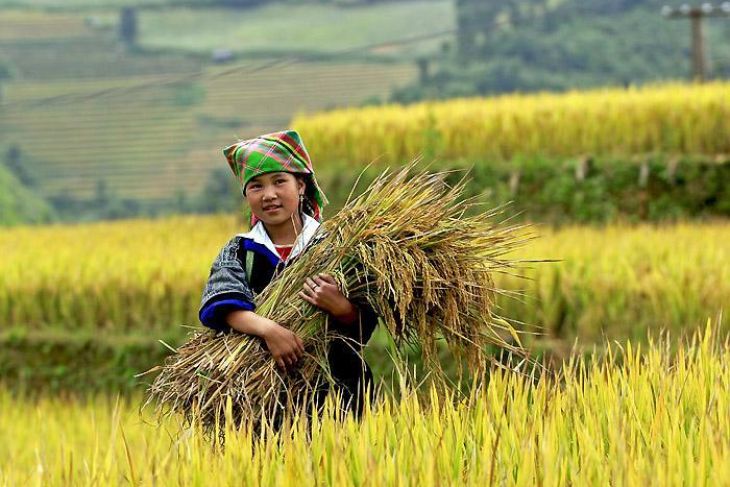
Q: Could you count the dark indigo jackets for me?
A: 1